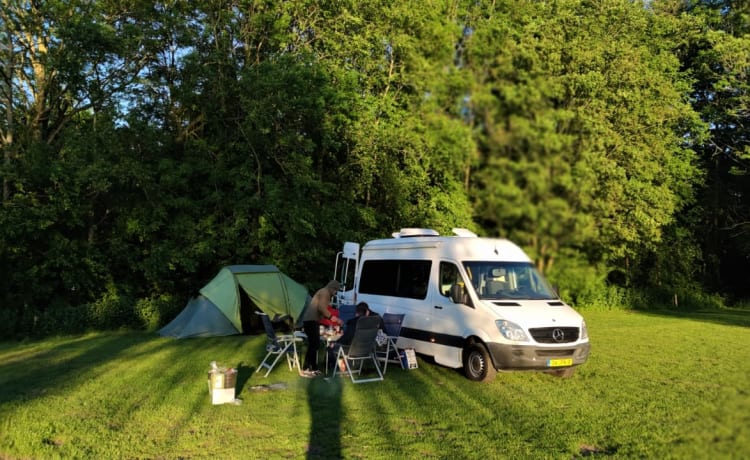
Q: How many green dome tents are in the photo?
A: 1